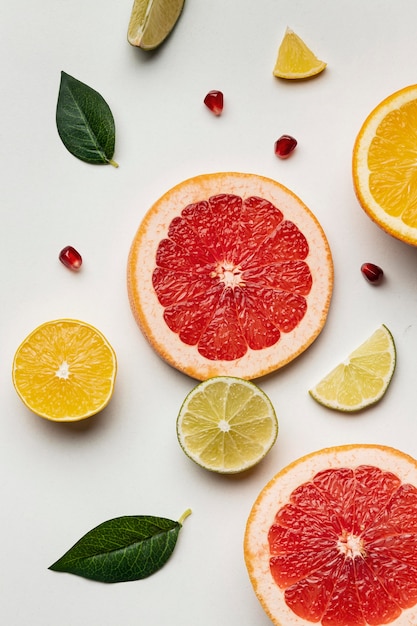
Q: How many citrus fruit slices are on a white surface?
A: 8